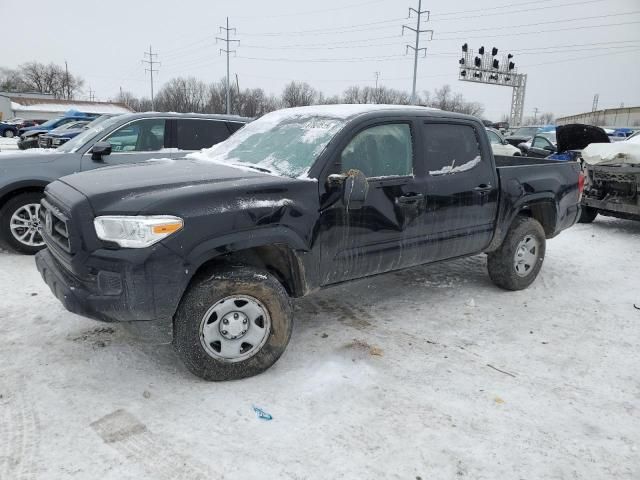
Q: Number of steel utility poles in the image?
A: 3